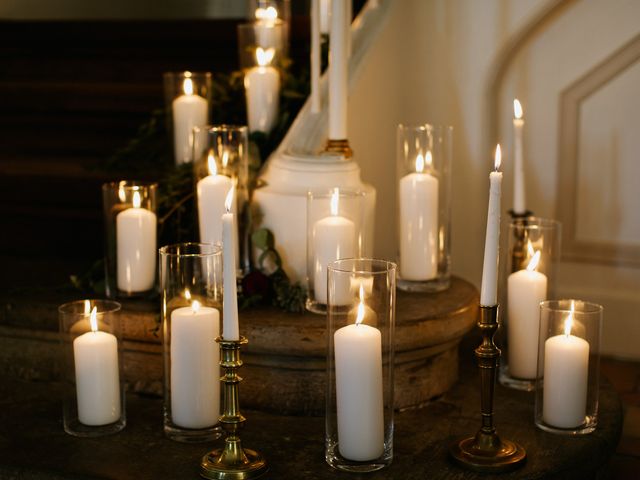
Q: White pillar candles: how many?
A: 12